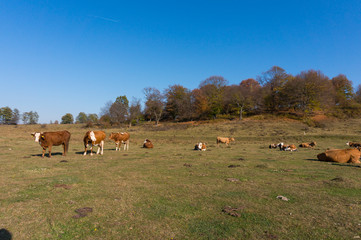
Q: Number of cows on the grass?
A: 11